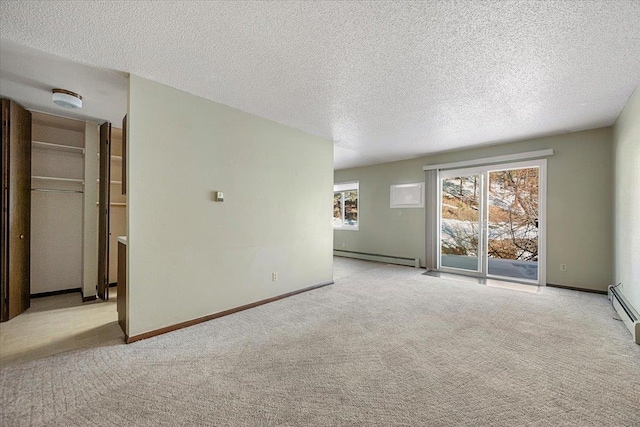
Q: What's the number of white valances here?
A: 1